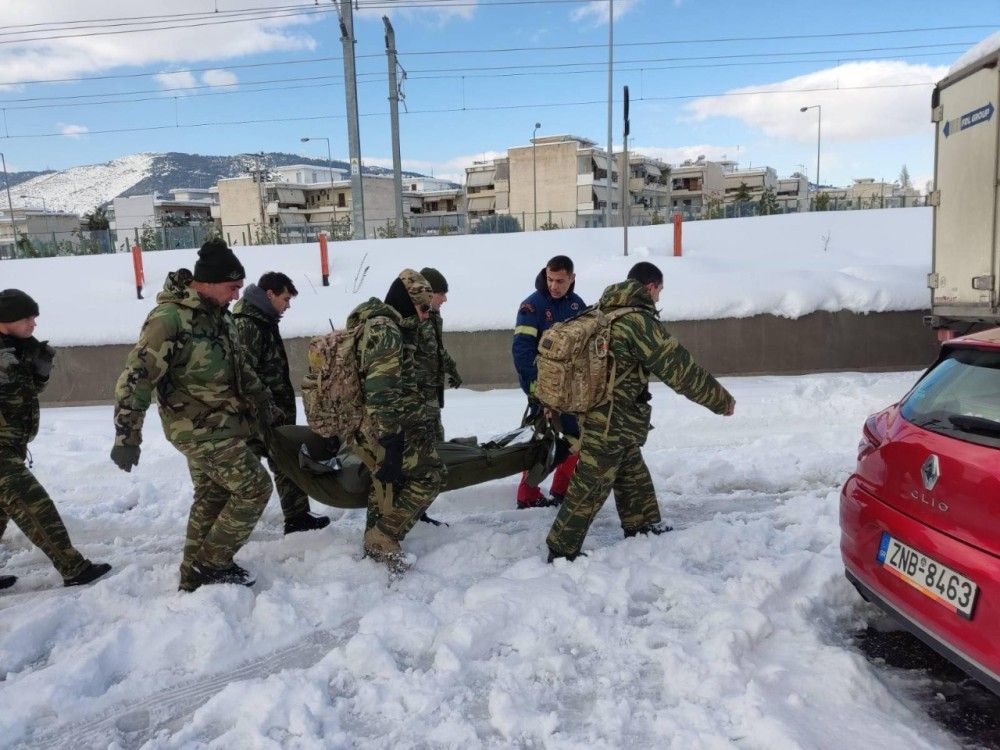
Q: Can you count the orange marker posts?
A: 3